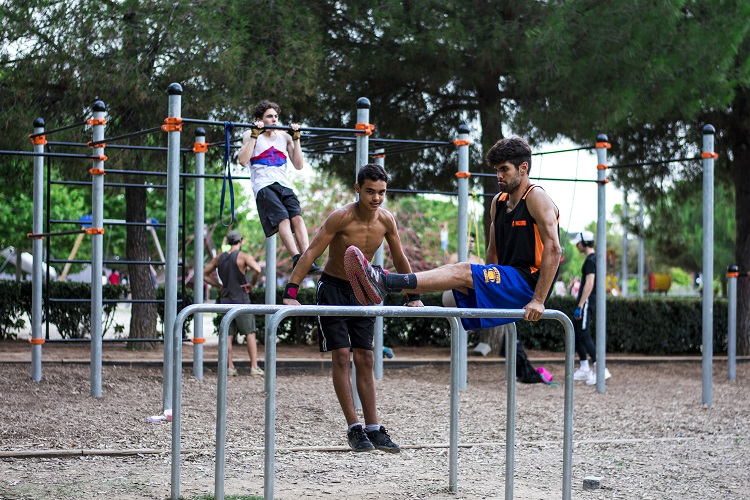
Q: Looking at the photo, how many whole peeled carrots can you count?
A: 0